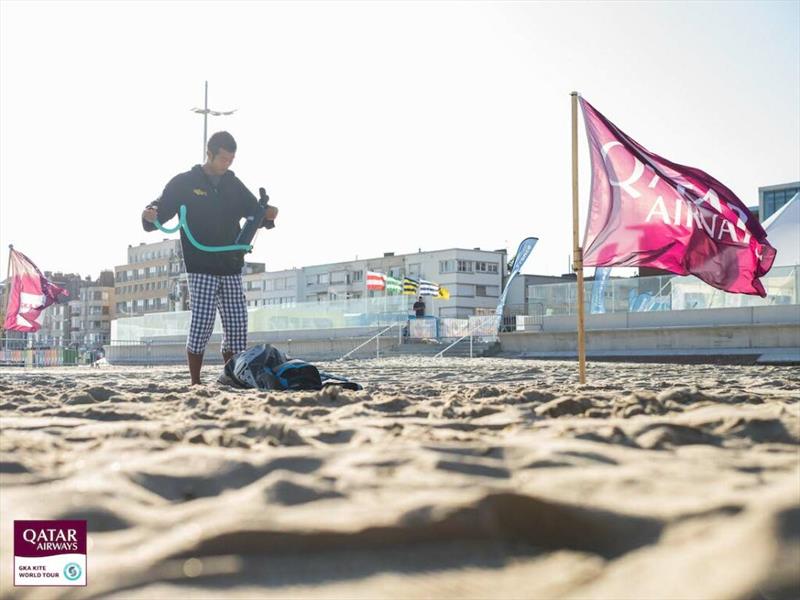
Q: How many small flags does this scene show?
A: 5